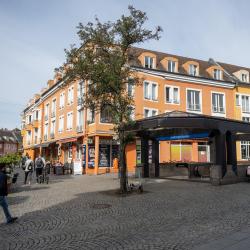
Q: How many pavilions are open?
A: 1